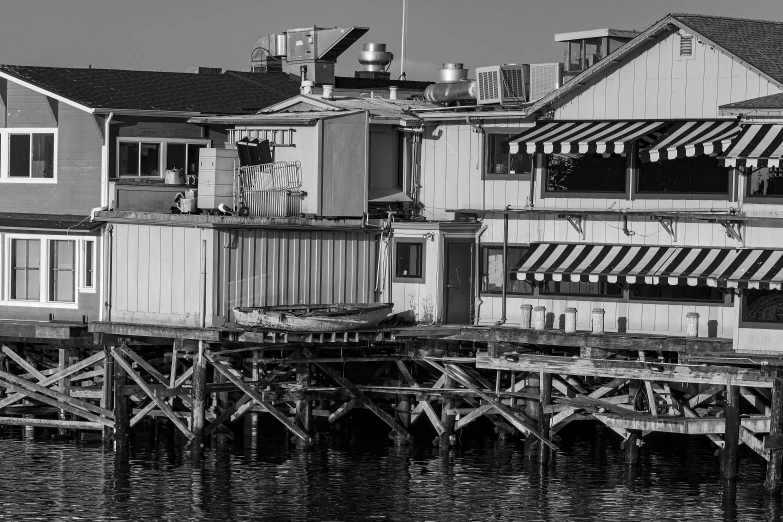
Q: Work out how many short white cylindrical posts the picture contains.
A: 5